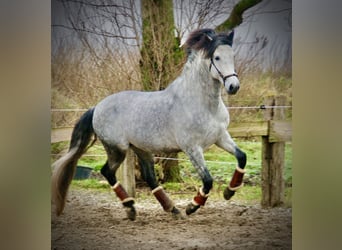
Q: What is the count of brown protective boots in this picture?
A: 4